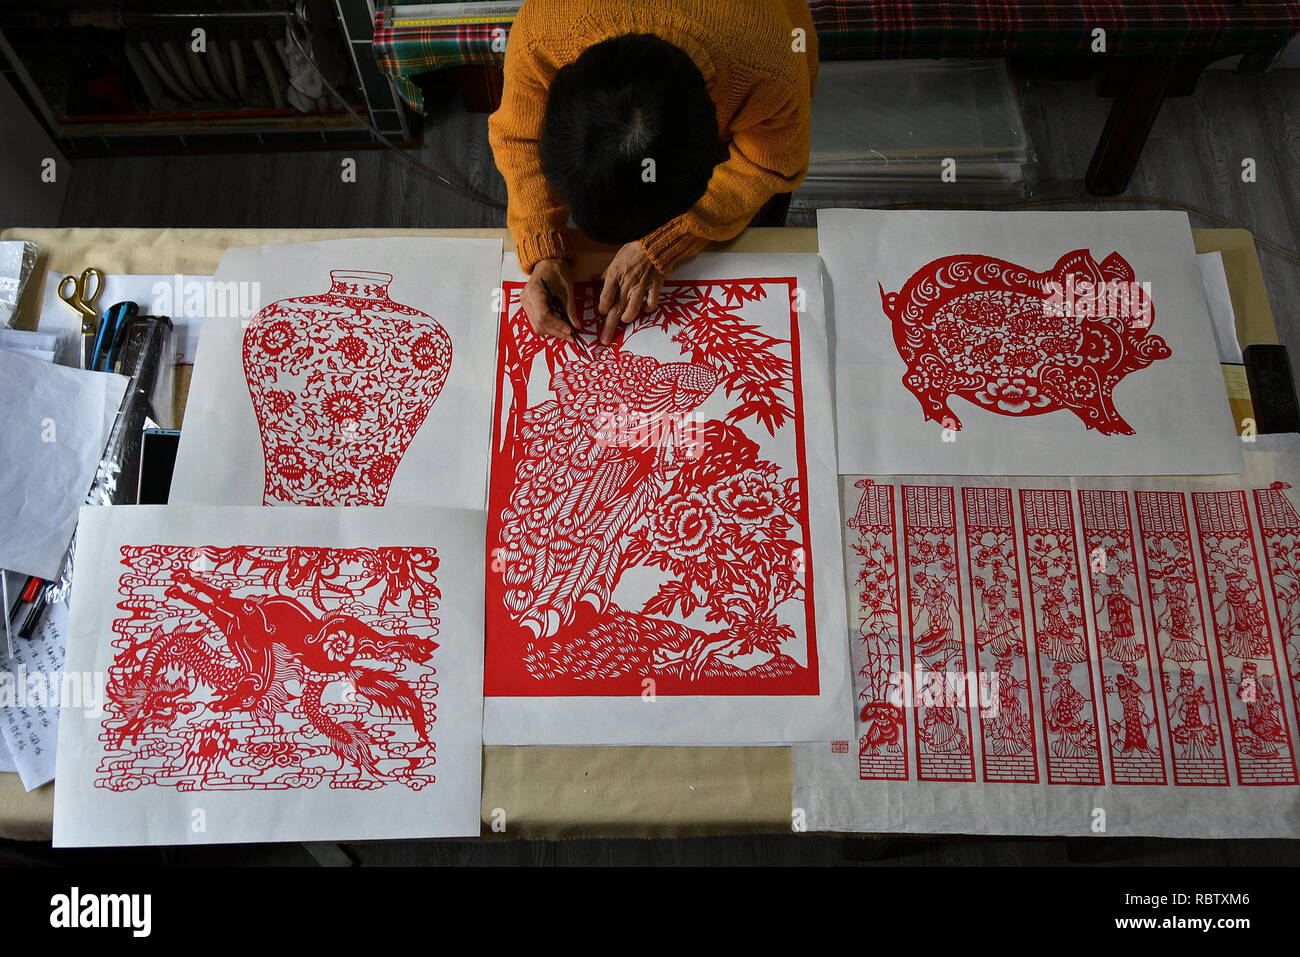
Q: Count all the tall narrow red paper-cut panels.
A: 8